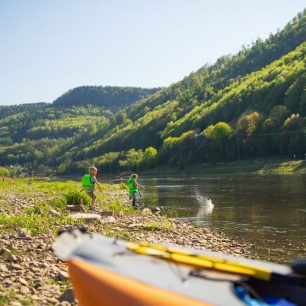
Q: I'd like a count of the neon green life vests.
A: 2